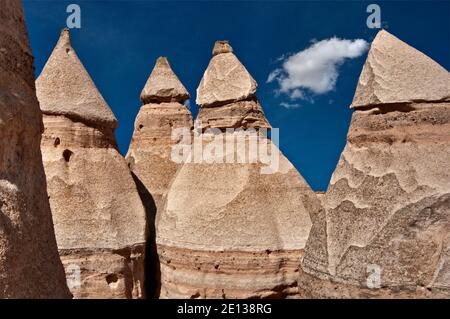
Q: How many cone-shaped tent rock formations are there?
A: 4